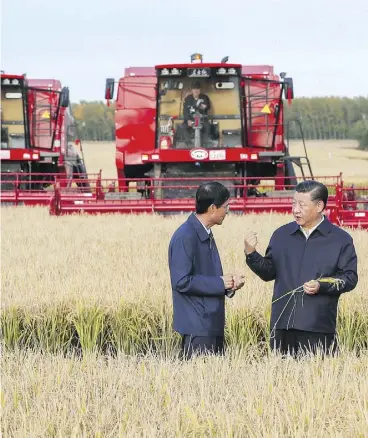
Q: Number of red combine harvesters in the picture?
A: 2